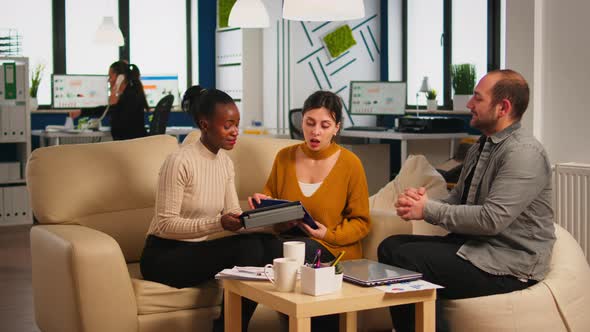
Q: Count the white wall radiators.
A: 1